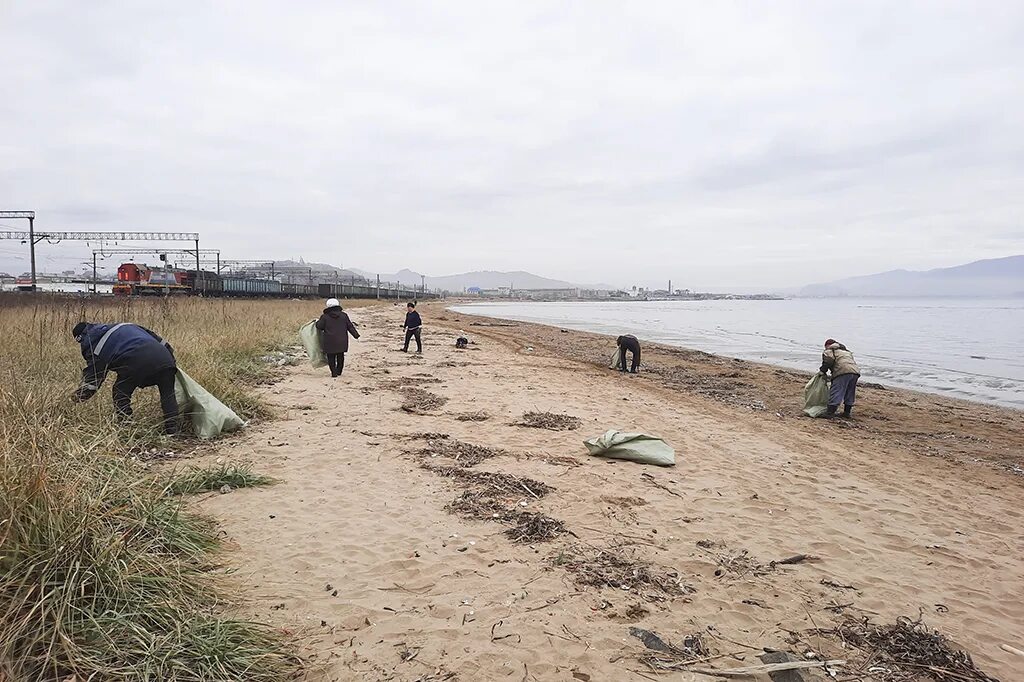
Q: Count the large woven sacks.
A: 5